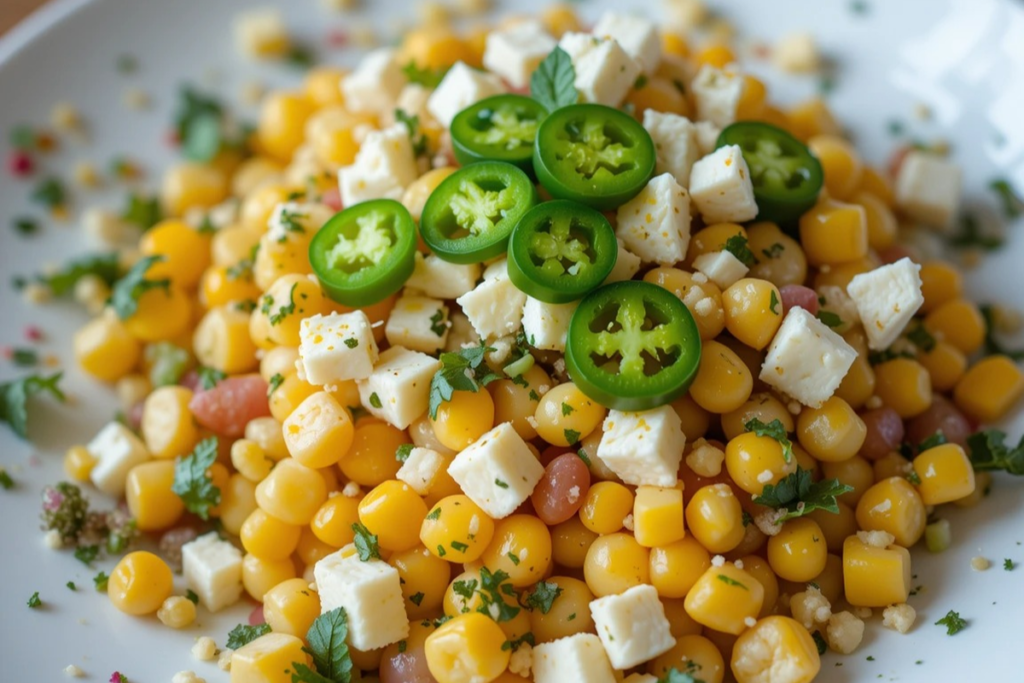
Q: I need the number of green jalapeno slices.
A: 7